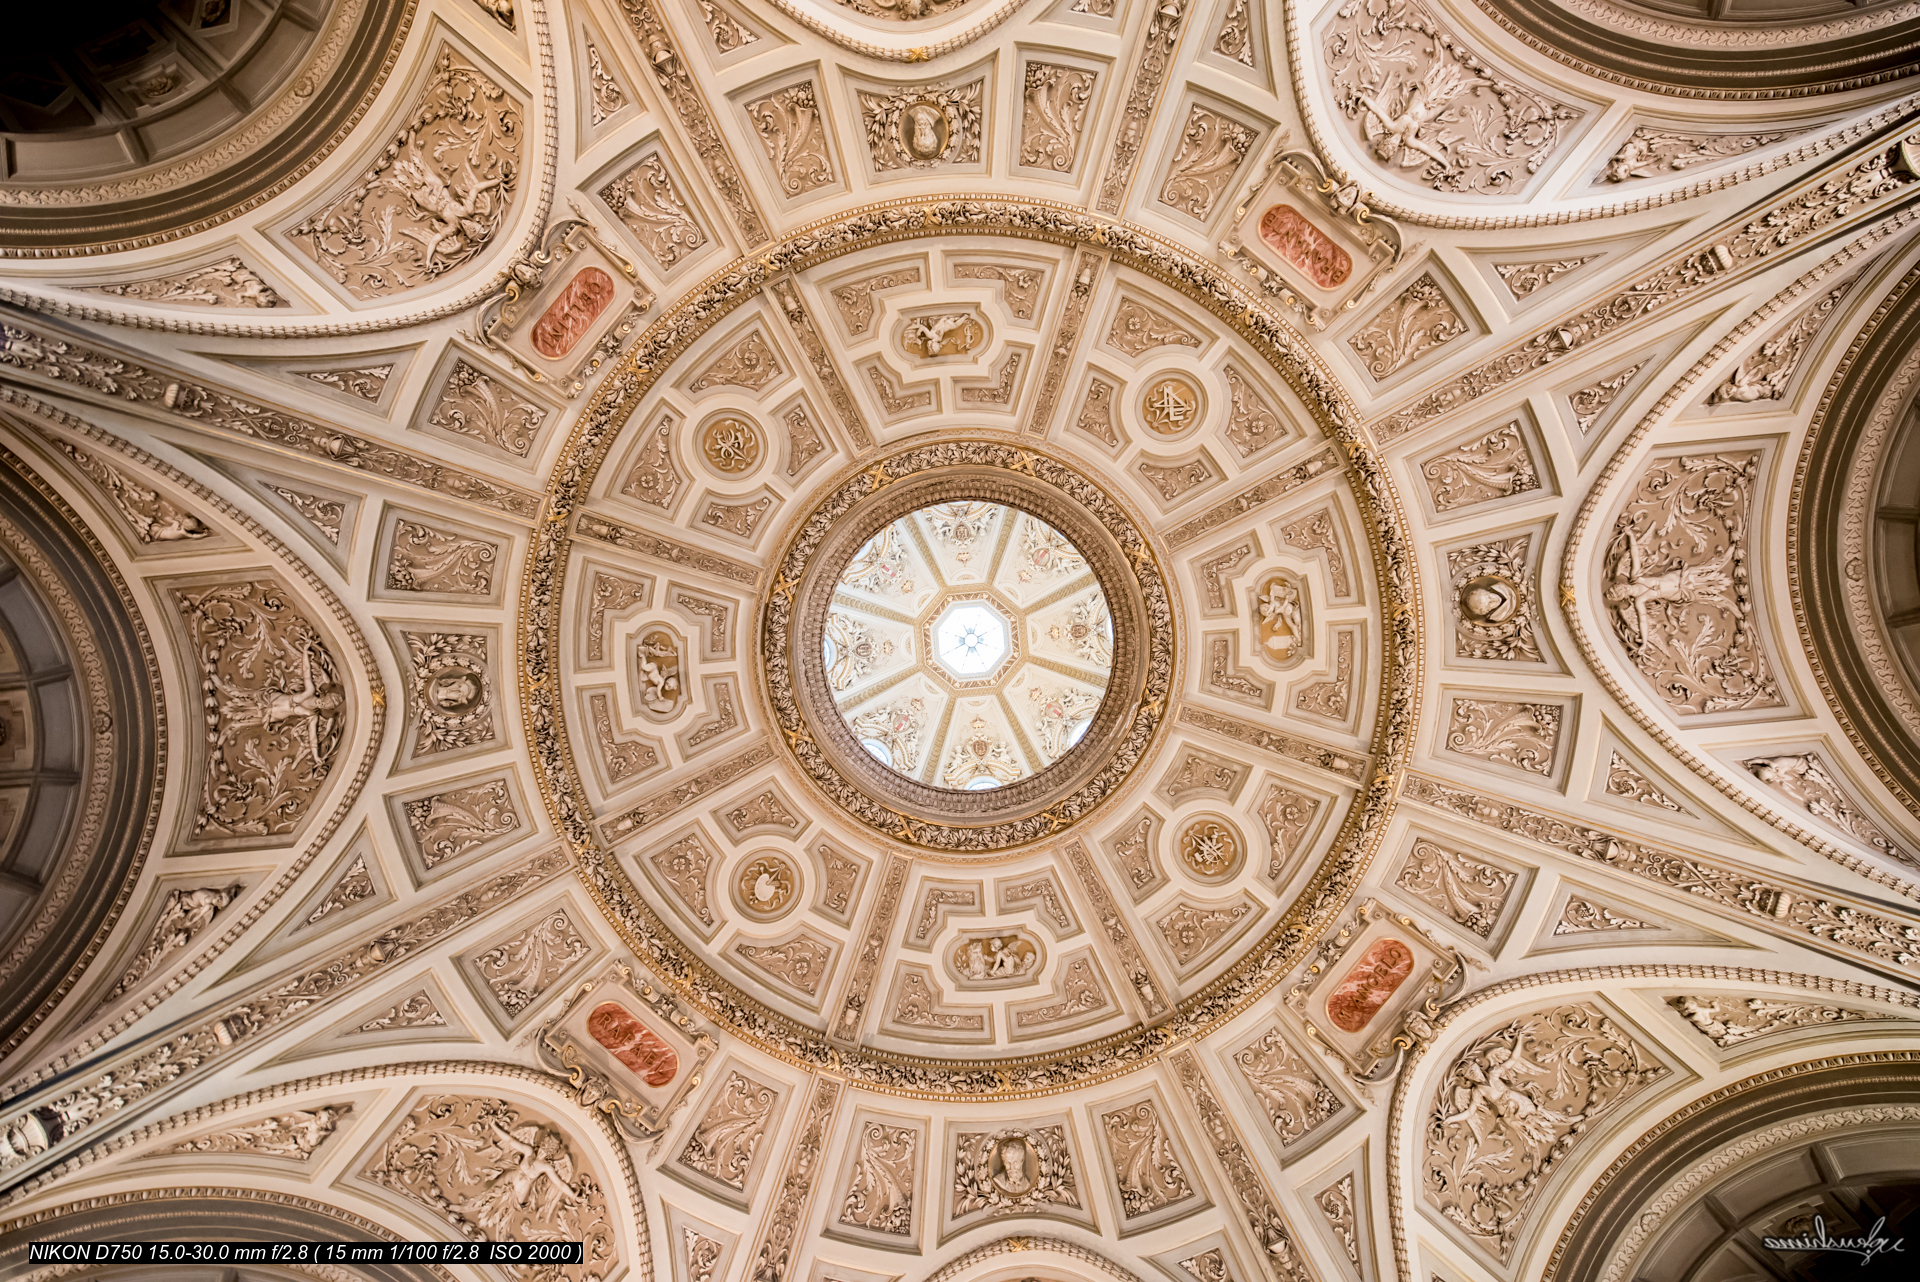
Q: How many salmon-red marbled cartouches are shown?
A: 4